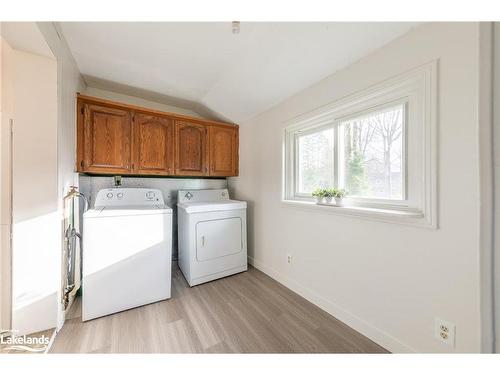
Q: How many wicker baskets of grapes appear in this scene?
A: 0